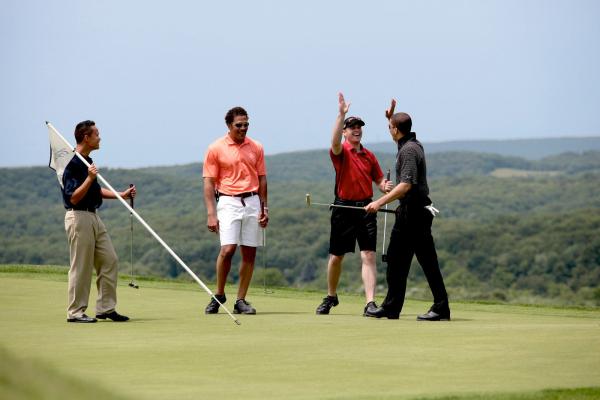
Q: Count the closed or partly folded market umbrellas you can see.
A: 0